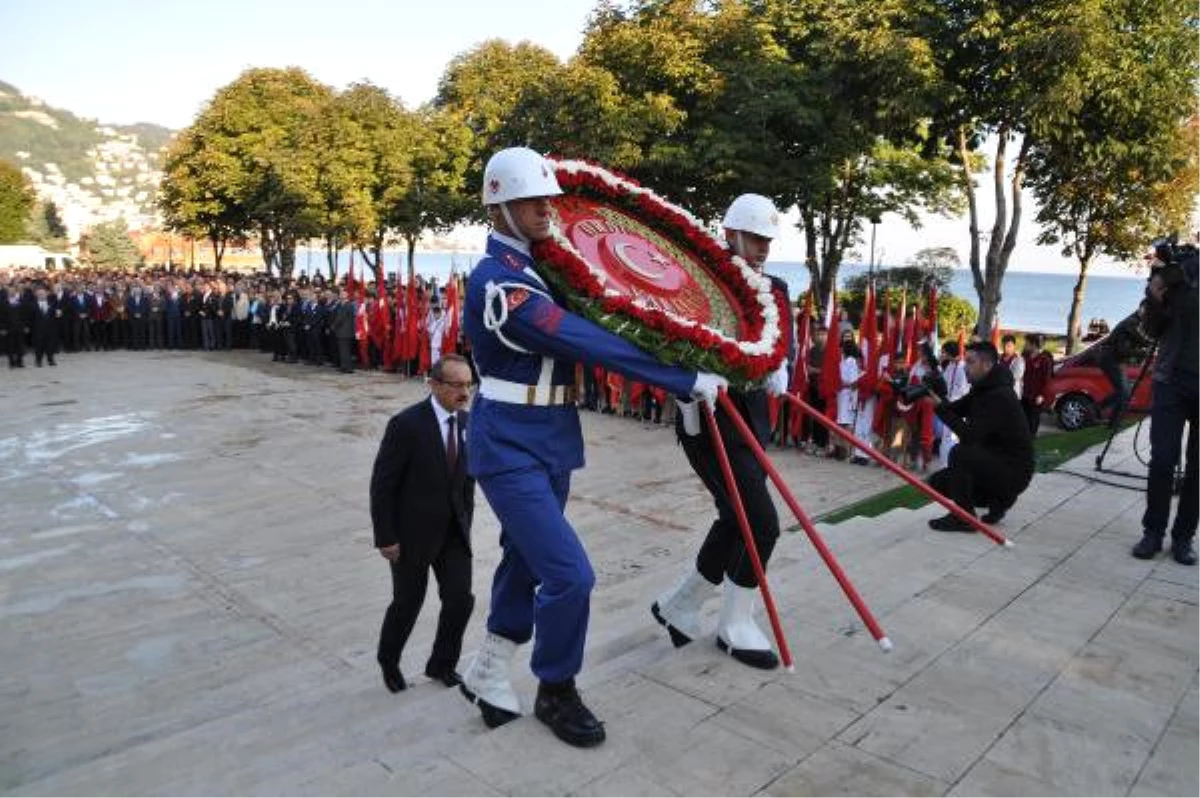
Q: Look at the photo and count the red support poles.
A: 3